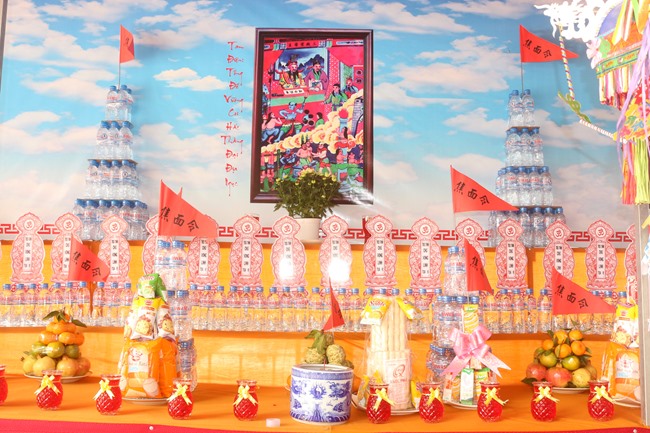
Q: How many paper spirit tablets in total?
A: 15